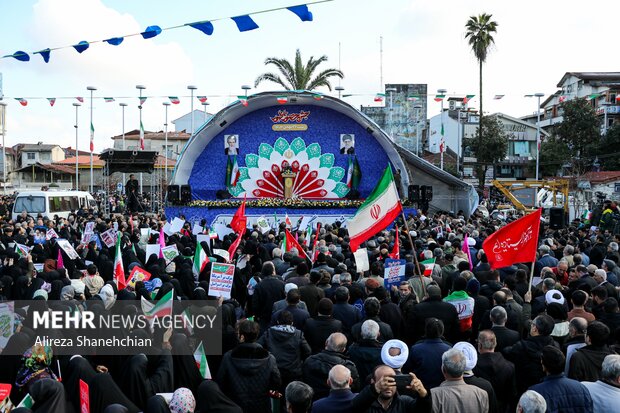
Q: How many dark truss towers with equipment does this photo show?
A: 1